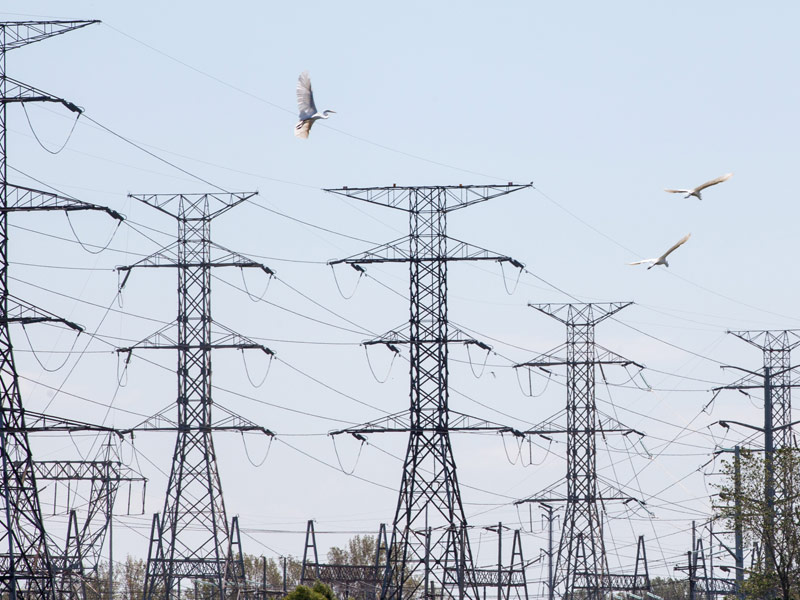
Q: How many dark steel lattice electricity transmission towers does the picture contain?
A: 5